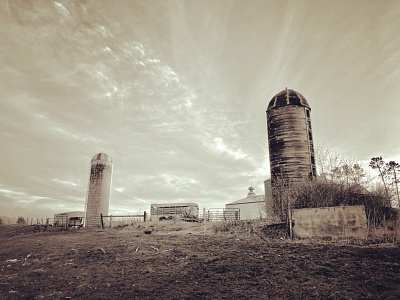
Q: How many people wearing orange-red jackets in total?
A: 0